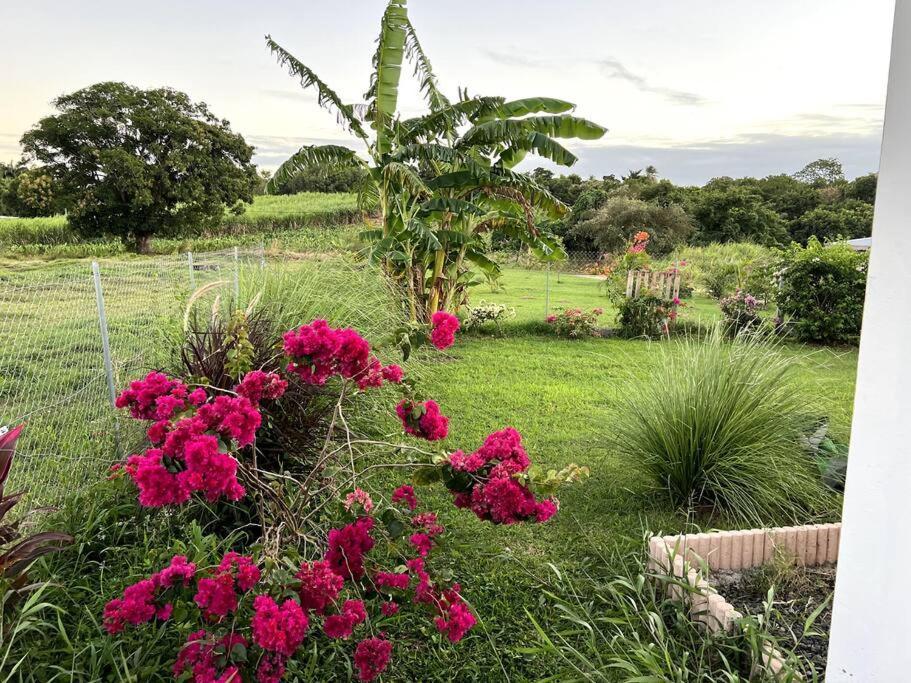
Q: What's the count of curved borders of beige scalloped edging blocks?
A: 1